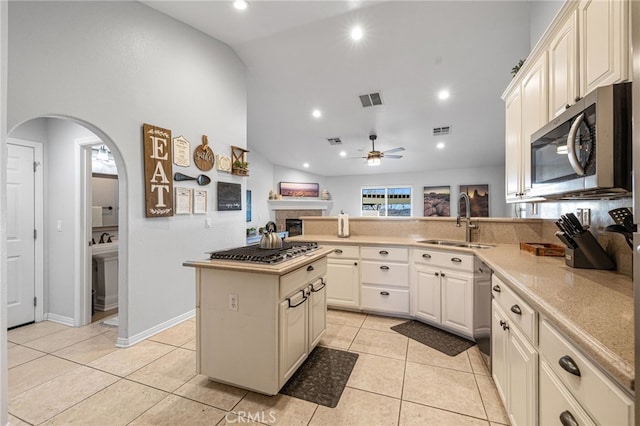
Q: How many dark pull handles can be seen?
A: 11